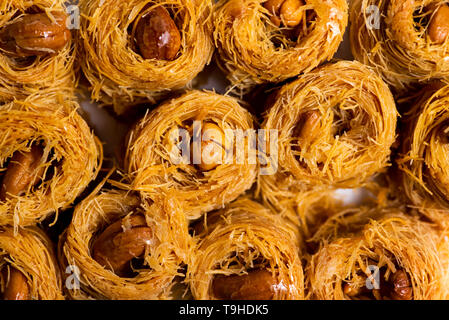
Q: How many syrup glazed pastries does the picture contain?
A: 12